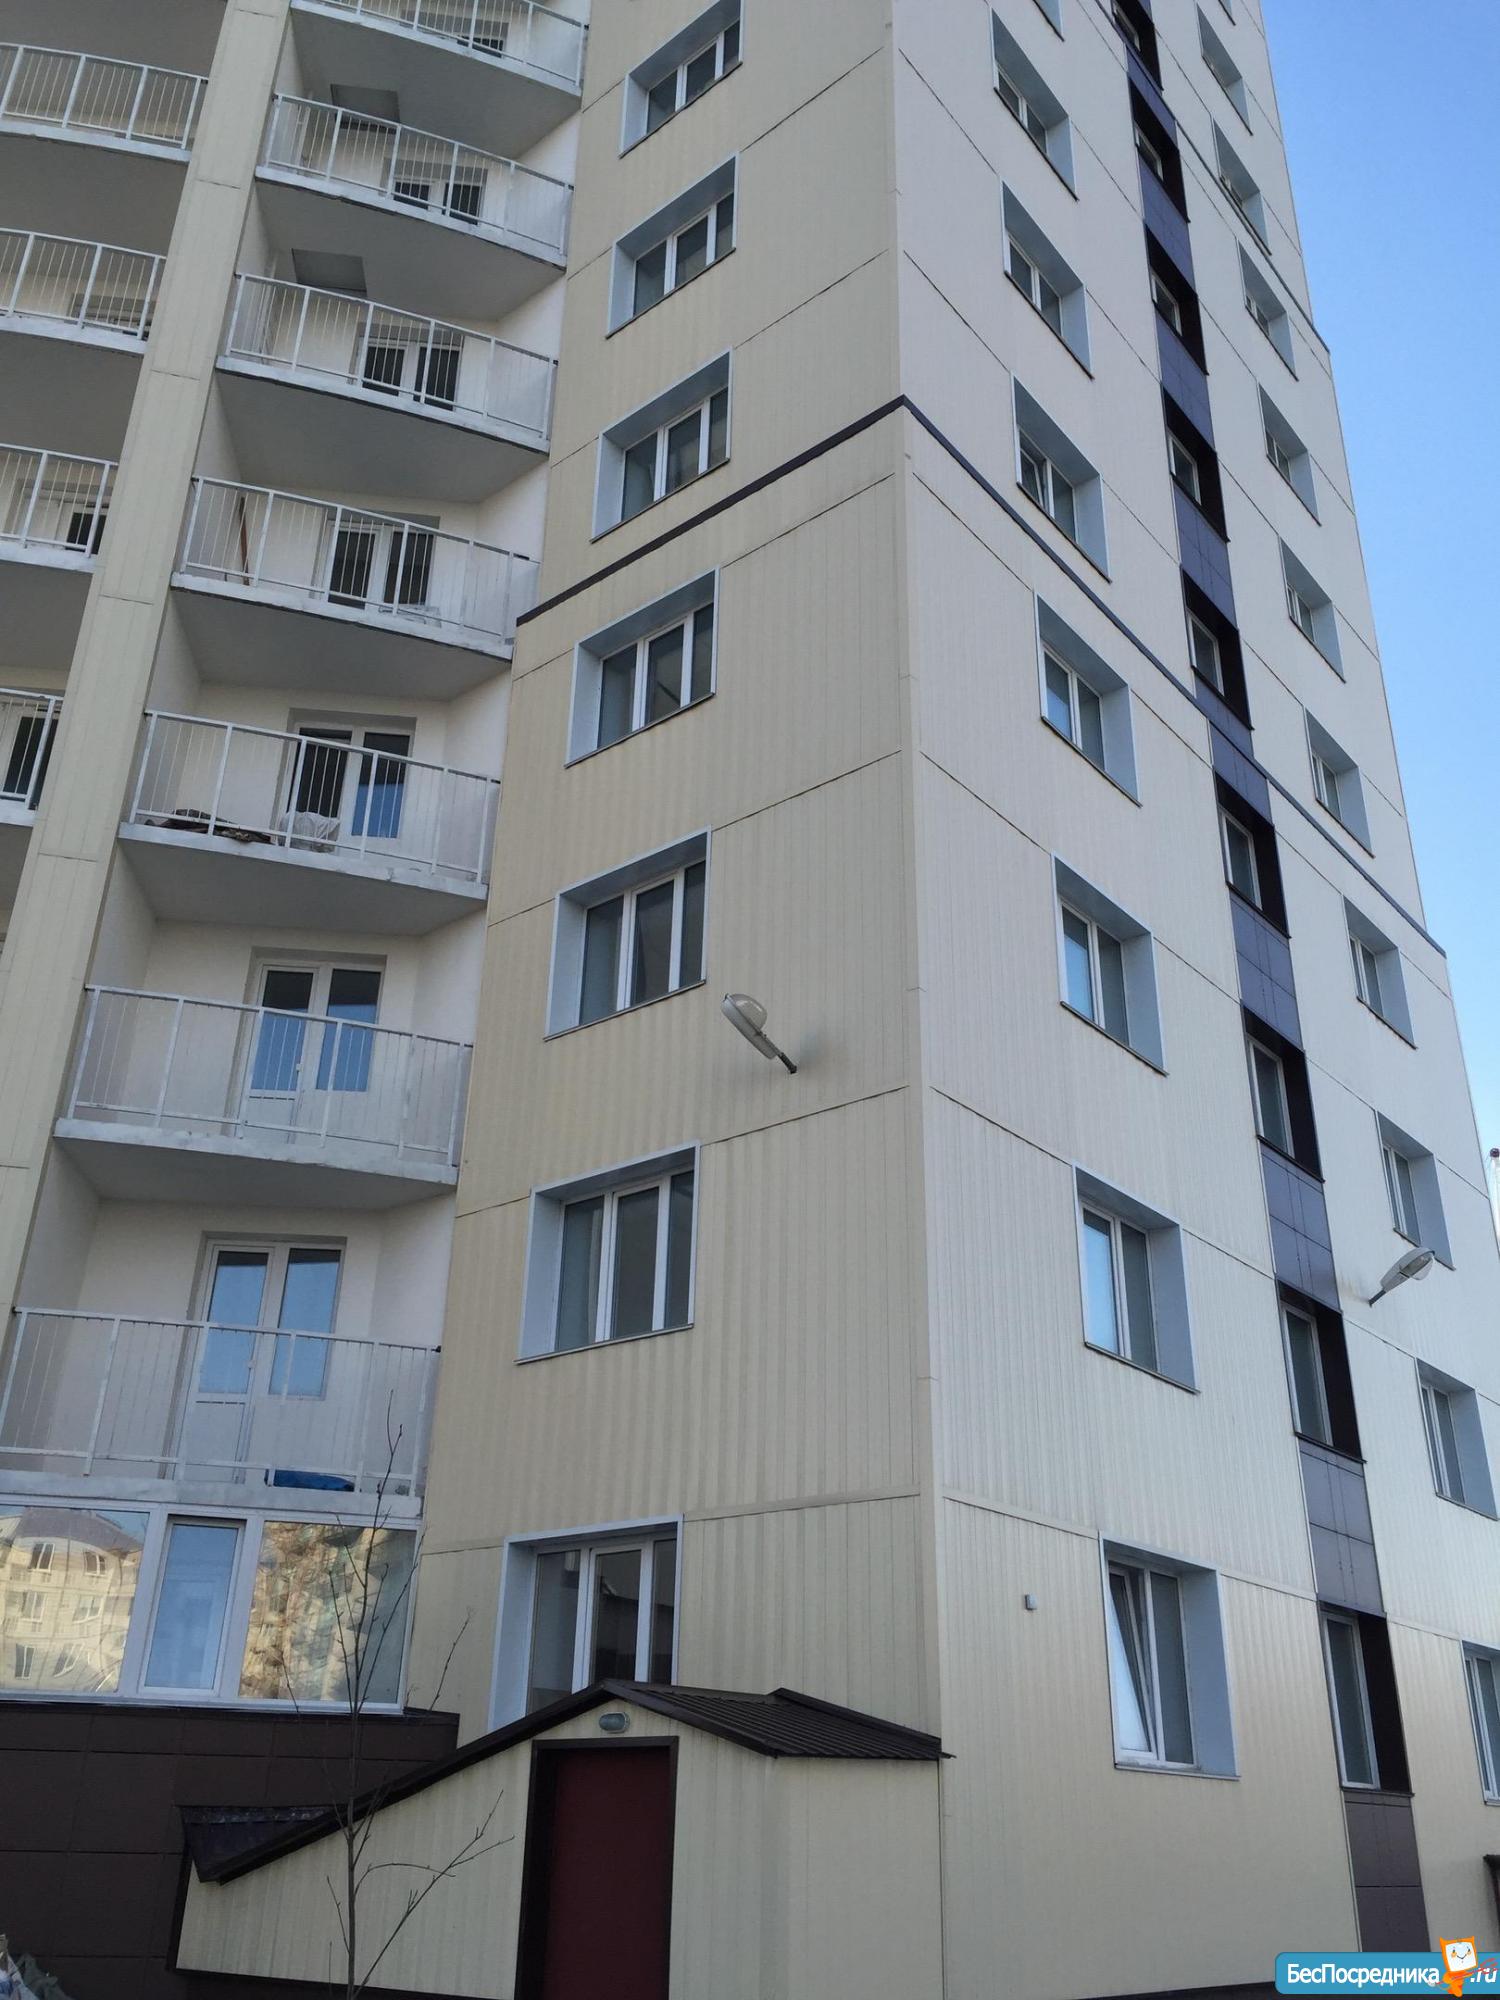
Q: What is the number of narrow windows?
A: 9